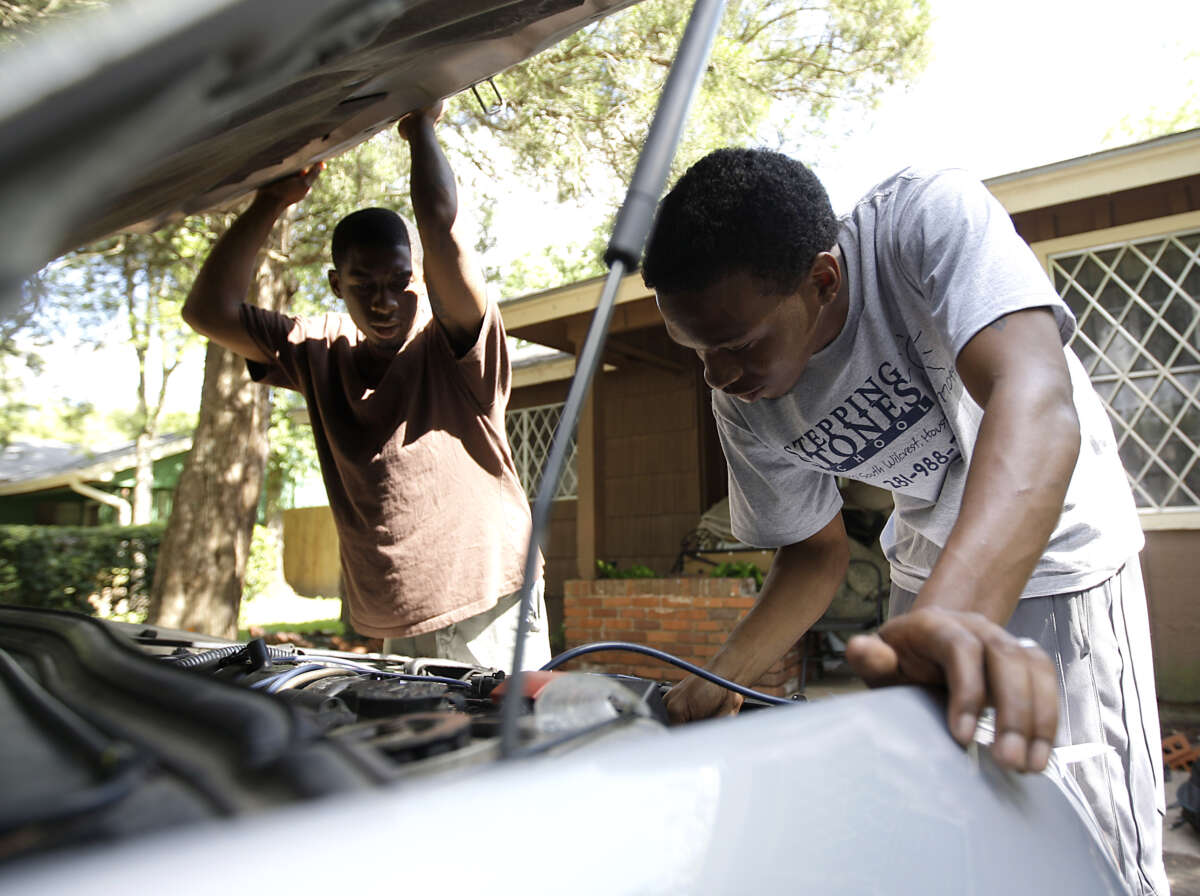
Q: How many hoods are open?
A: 1